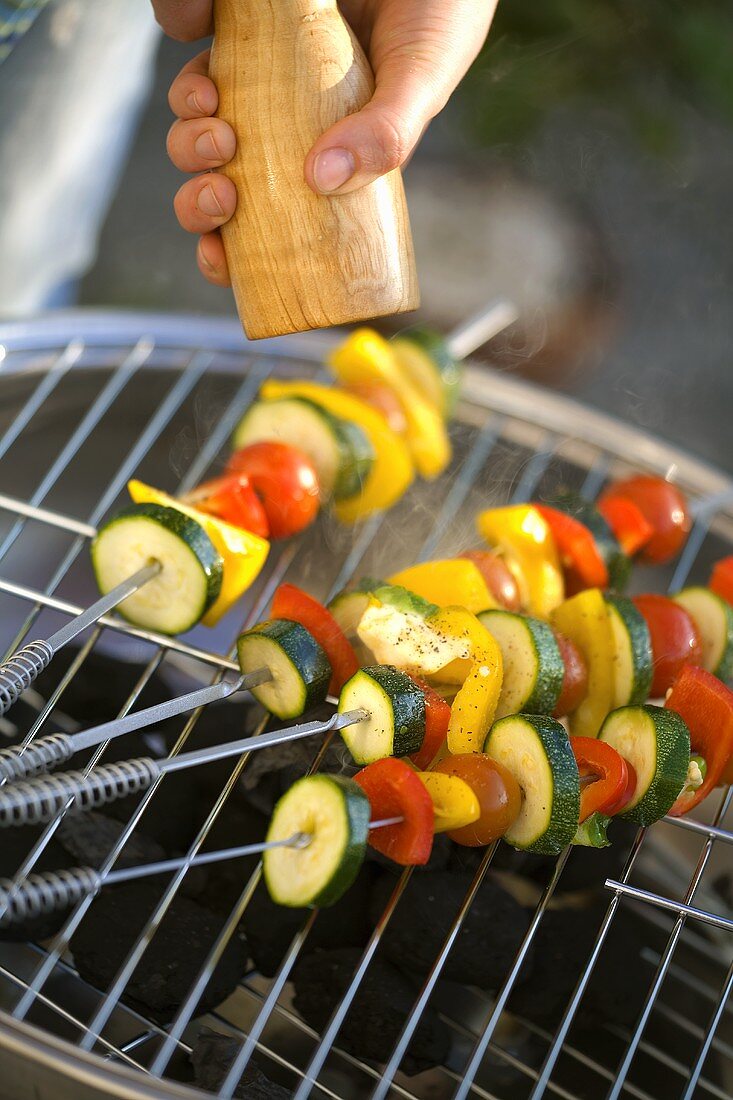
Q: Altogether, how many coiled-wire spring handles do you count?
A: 4